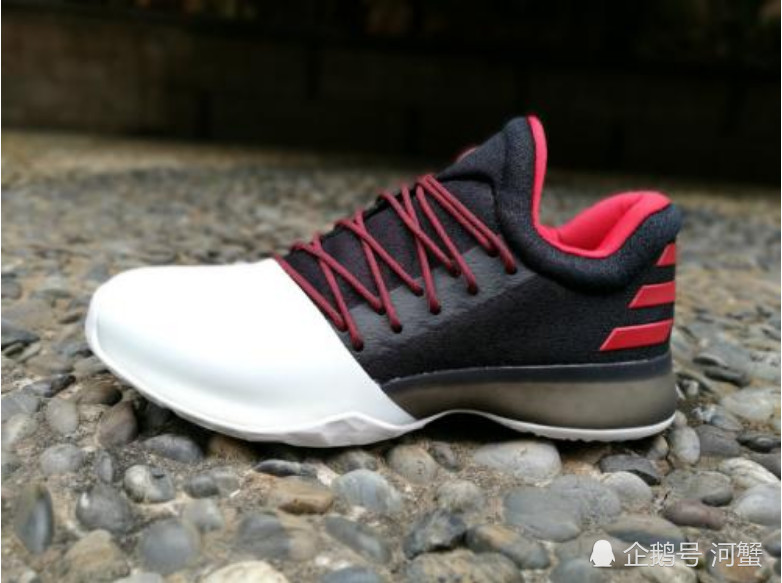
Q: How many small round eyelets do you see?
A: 10